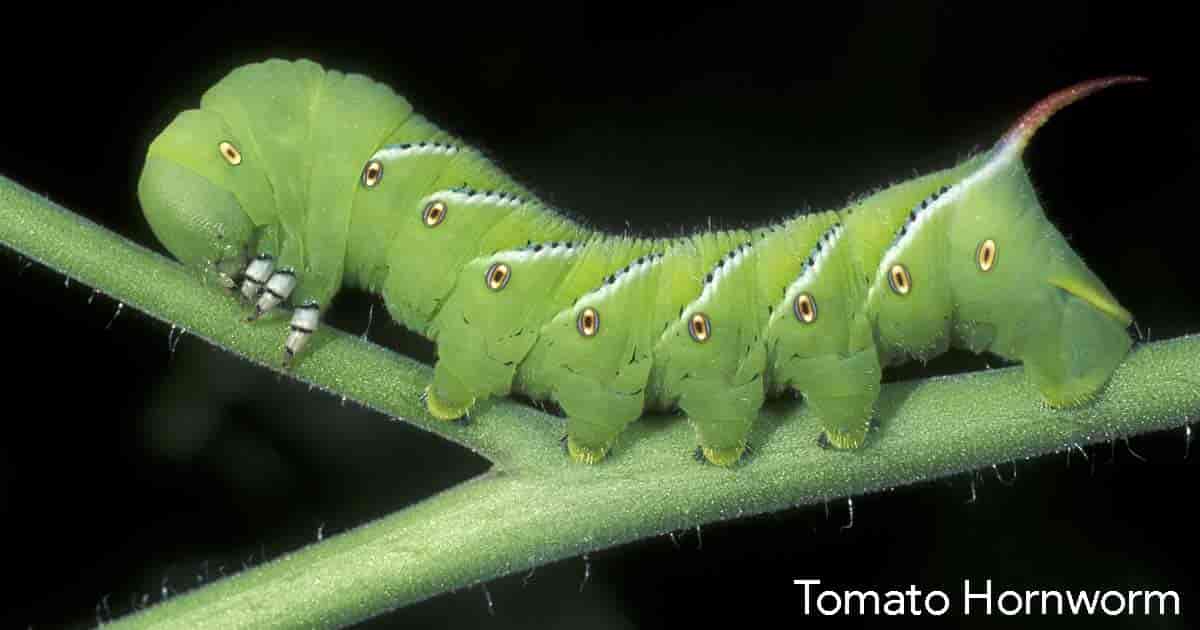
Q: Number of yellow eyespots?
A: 9